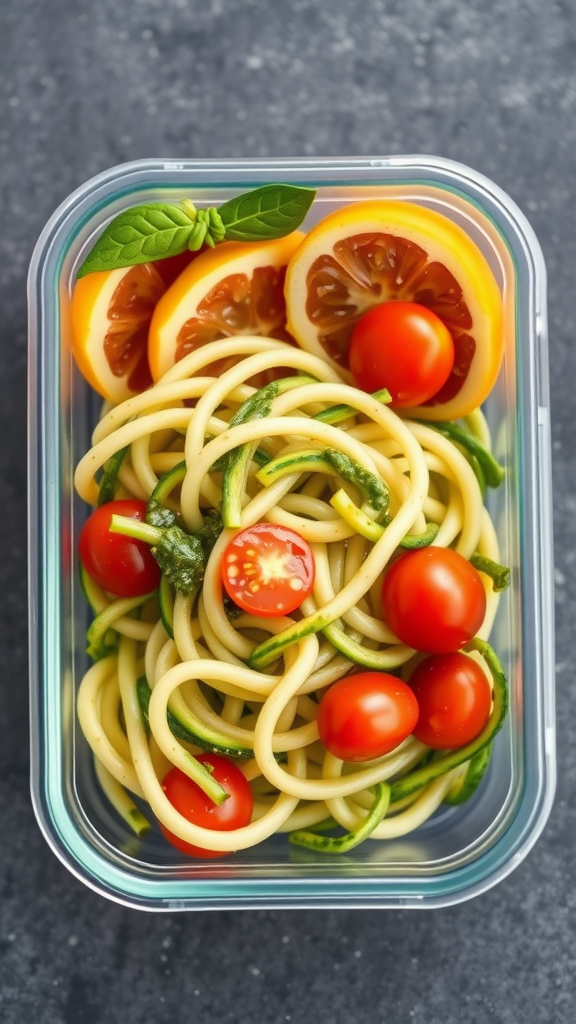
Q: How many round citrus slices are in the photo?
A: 3